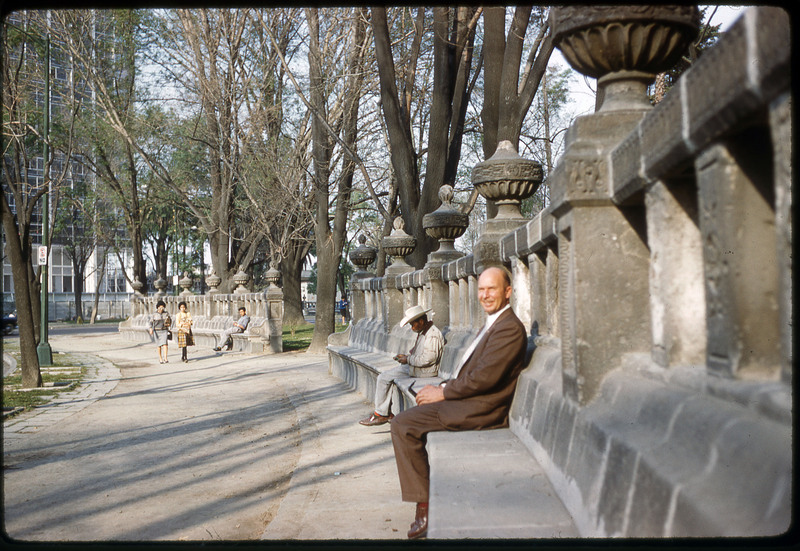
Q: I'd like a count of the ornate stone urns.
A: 11